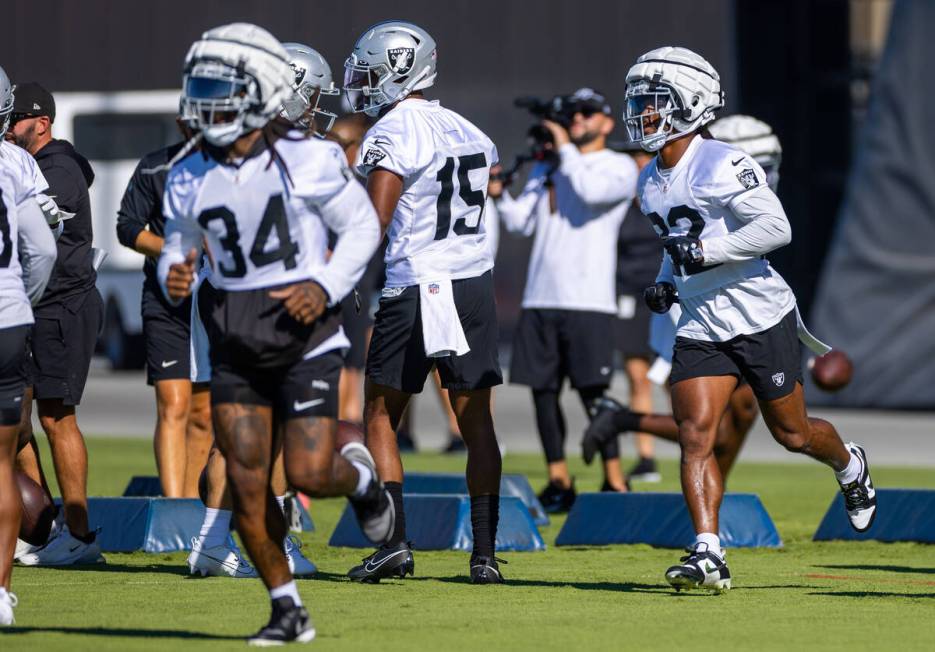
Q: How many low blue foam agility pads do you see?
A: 6